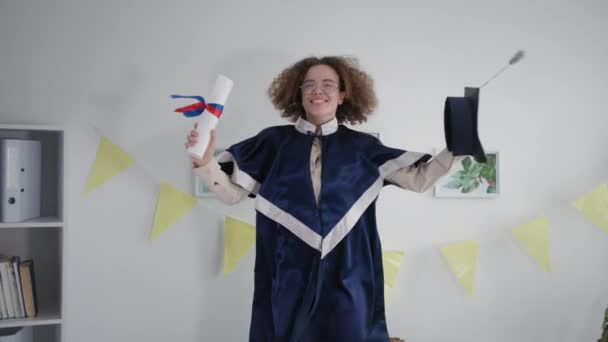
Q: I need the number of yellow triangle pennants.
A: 7